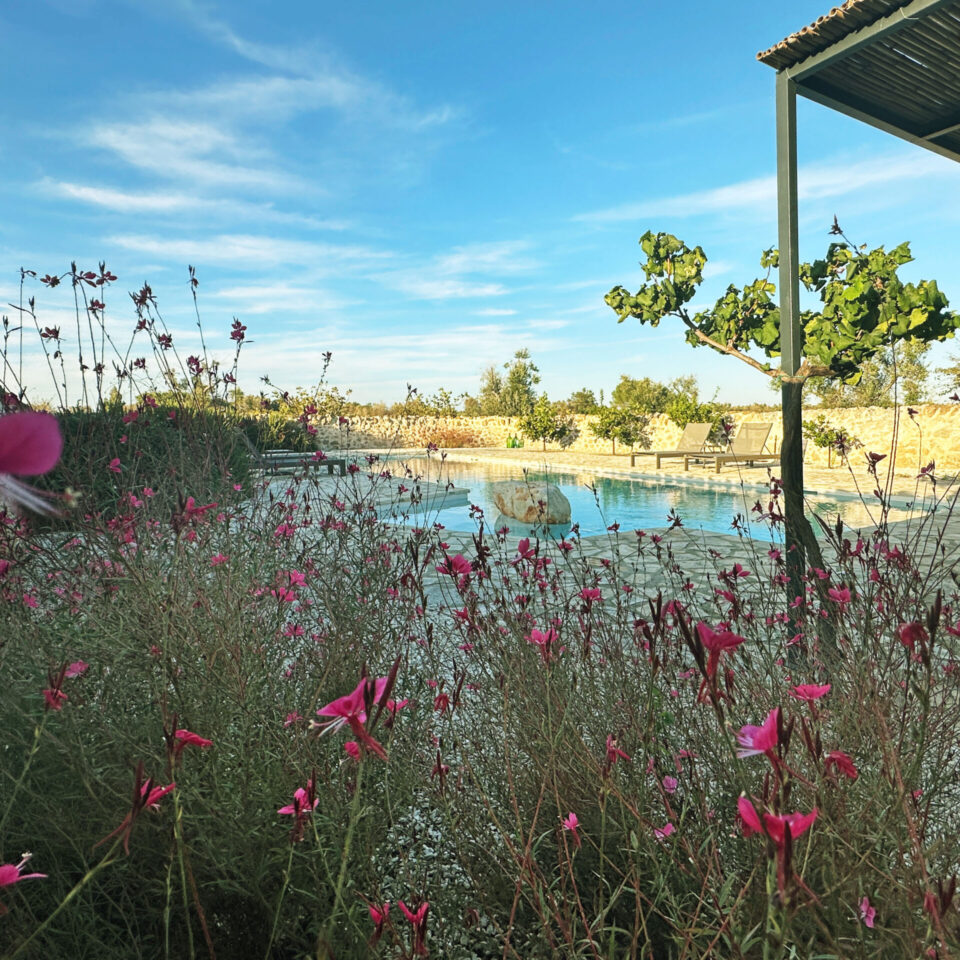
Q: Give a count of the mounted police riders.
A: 0